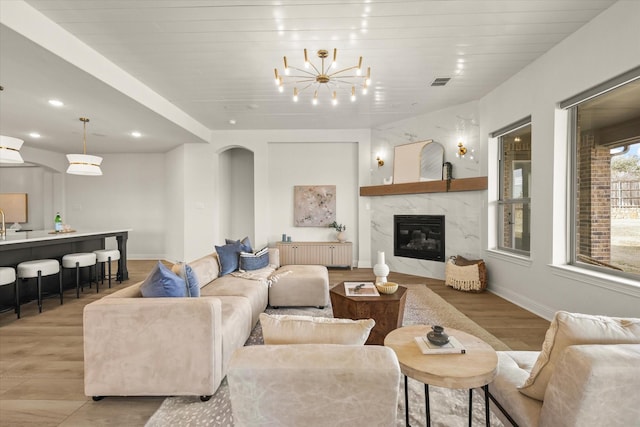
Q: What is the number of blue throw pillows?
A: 5